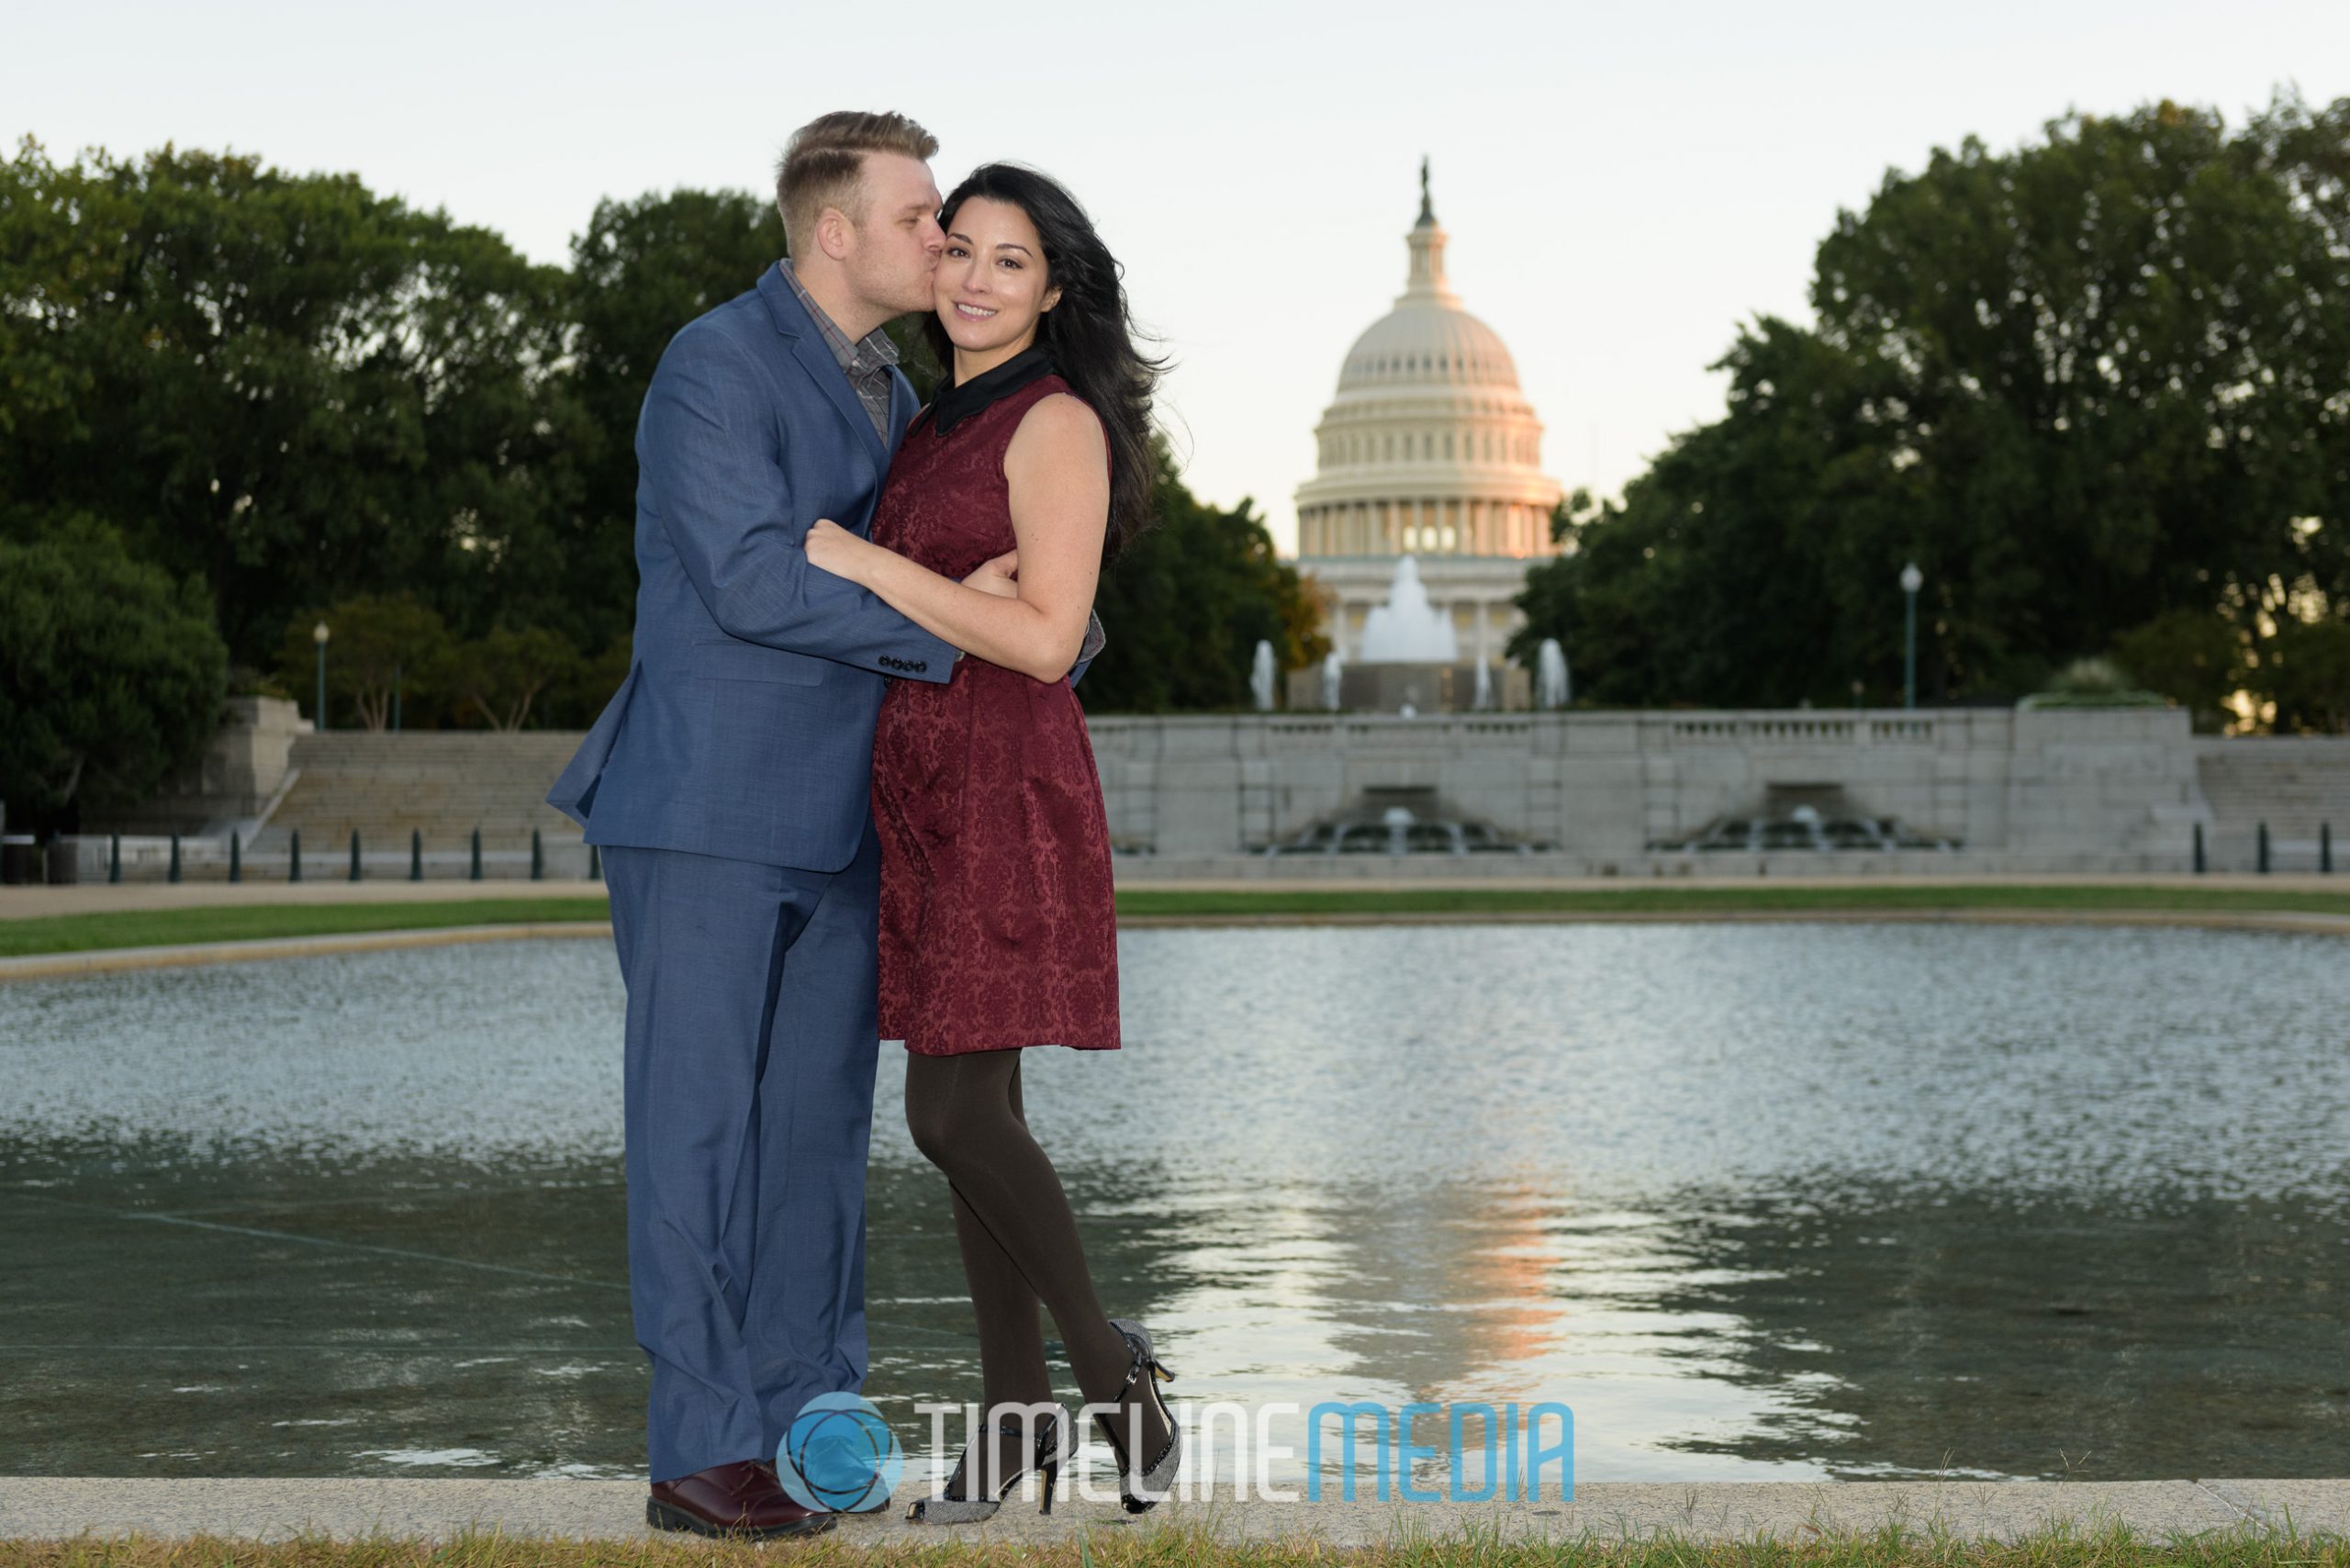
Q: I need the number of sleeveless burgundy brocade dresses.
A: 1